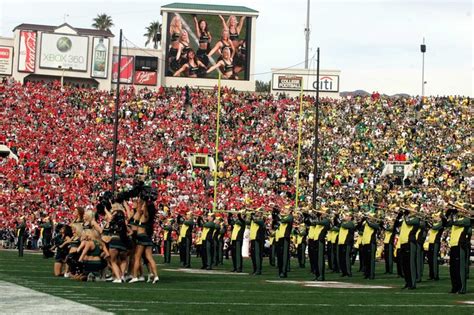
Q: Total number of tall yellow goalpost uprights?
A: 2